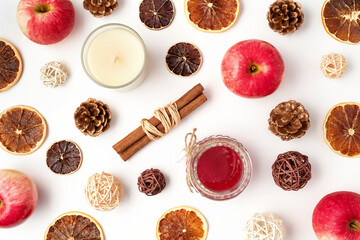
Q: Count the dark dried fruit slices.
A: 3